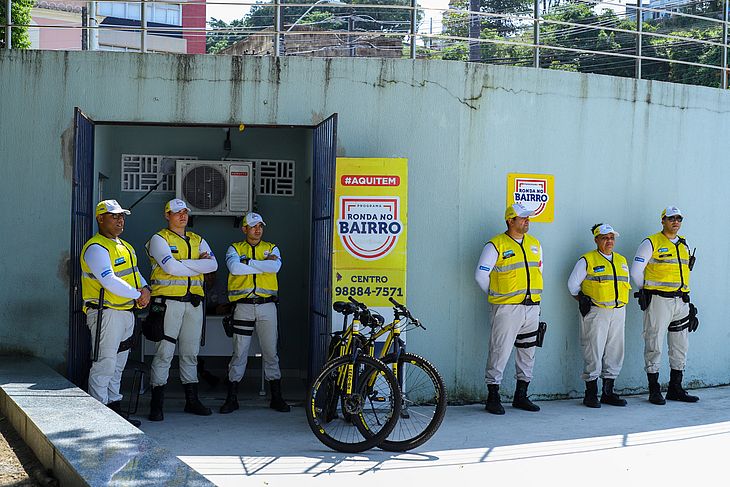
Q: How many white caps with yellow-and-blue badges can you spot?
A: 6